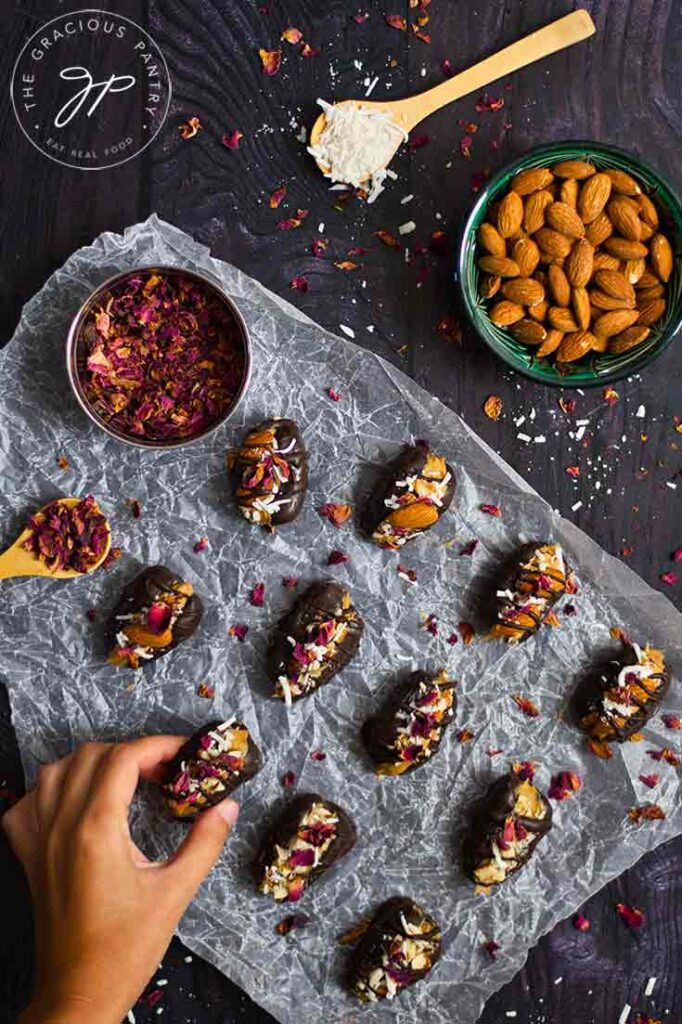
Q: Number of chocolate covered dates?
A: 11